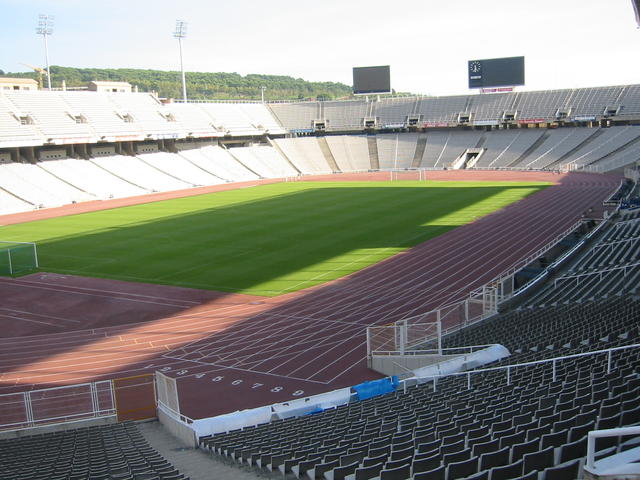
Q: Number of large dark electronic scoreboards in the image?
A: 2